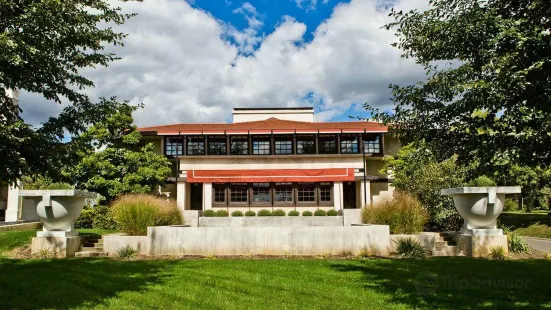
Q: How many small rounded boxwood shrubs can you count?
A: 10